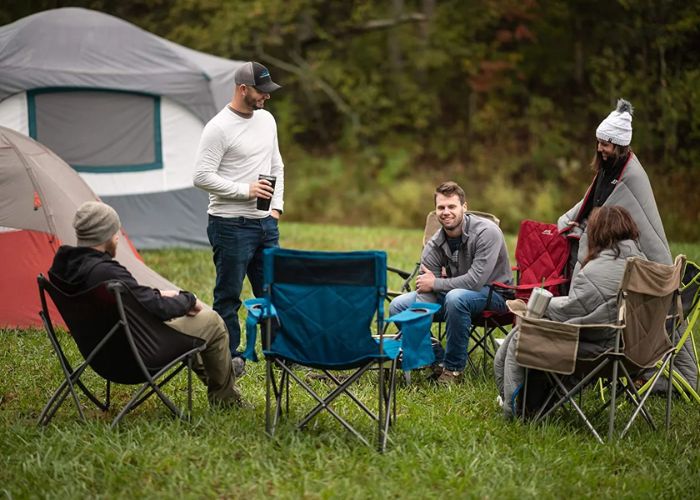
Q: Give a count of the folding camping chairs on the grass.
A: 6